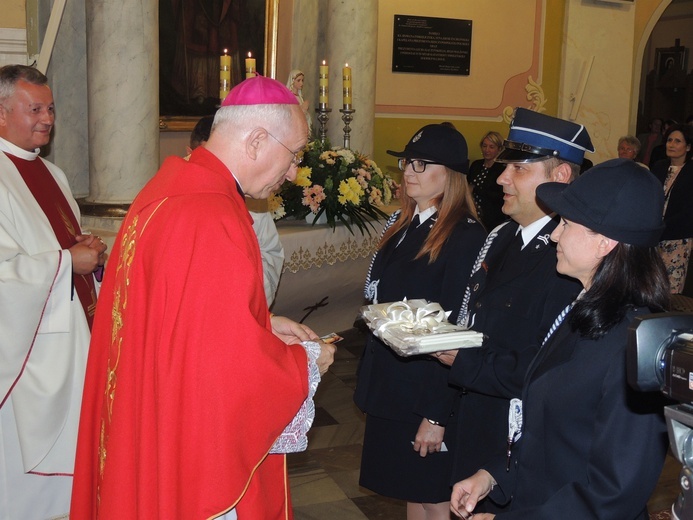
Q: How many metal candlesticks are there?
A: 2